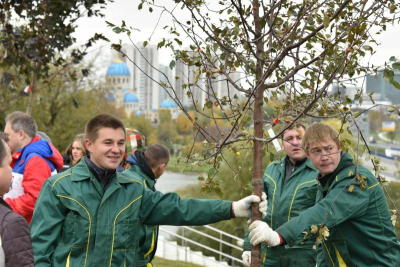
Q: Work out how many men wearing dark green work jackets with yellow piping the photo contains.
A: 4